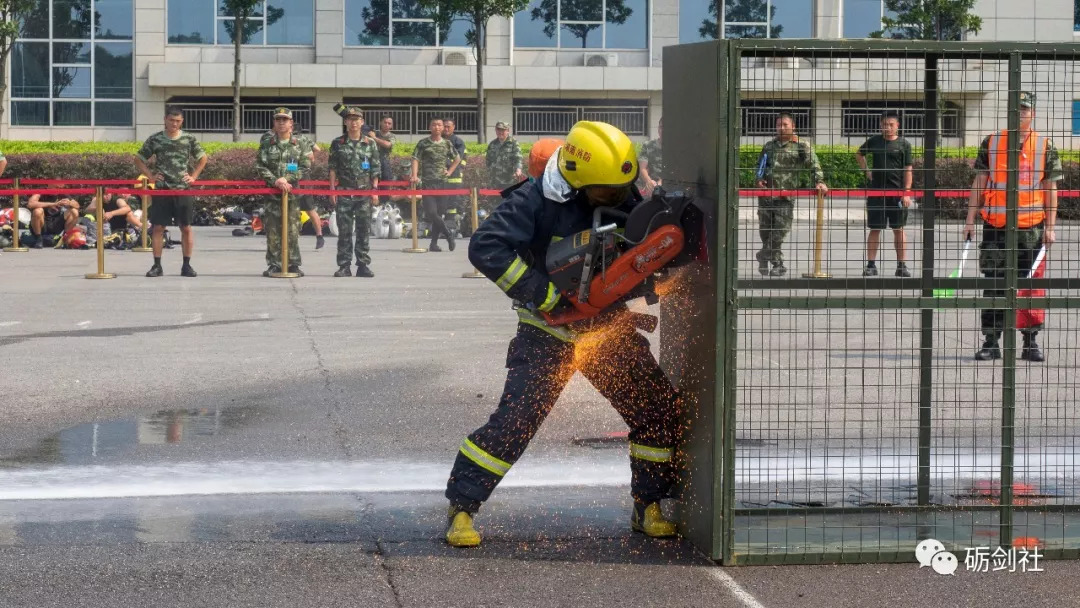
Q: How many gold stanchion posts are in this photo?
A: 7